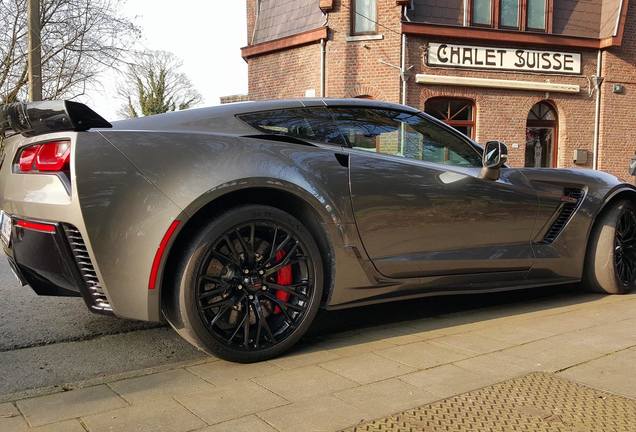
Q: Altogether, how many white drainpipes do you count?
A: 3